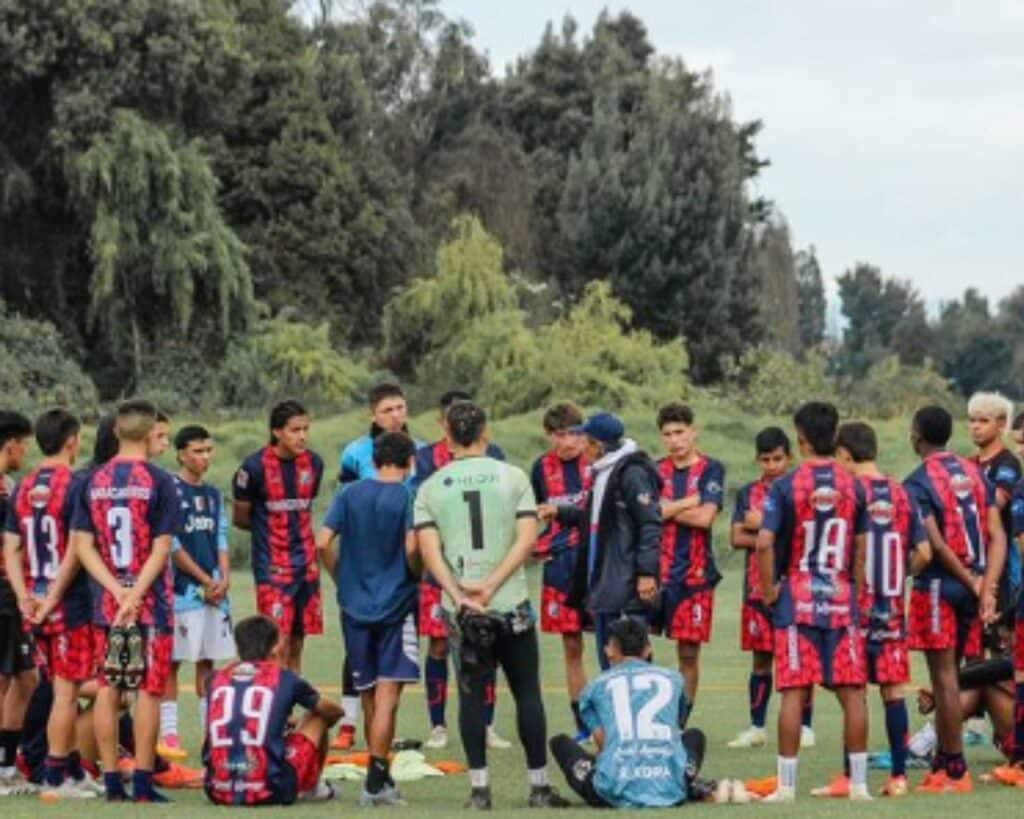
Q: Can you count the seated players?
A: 2